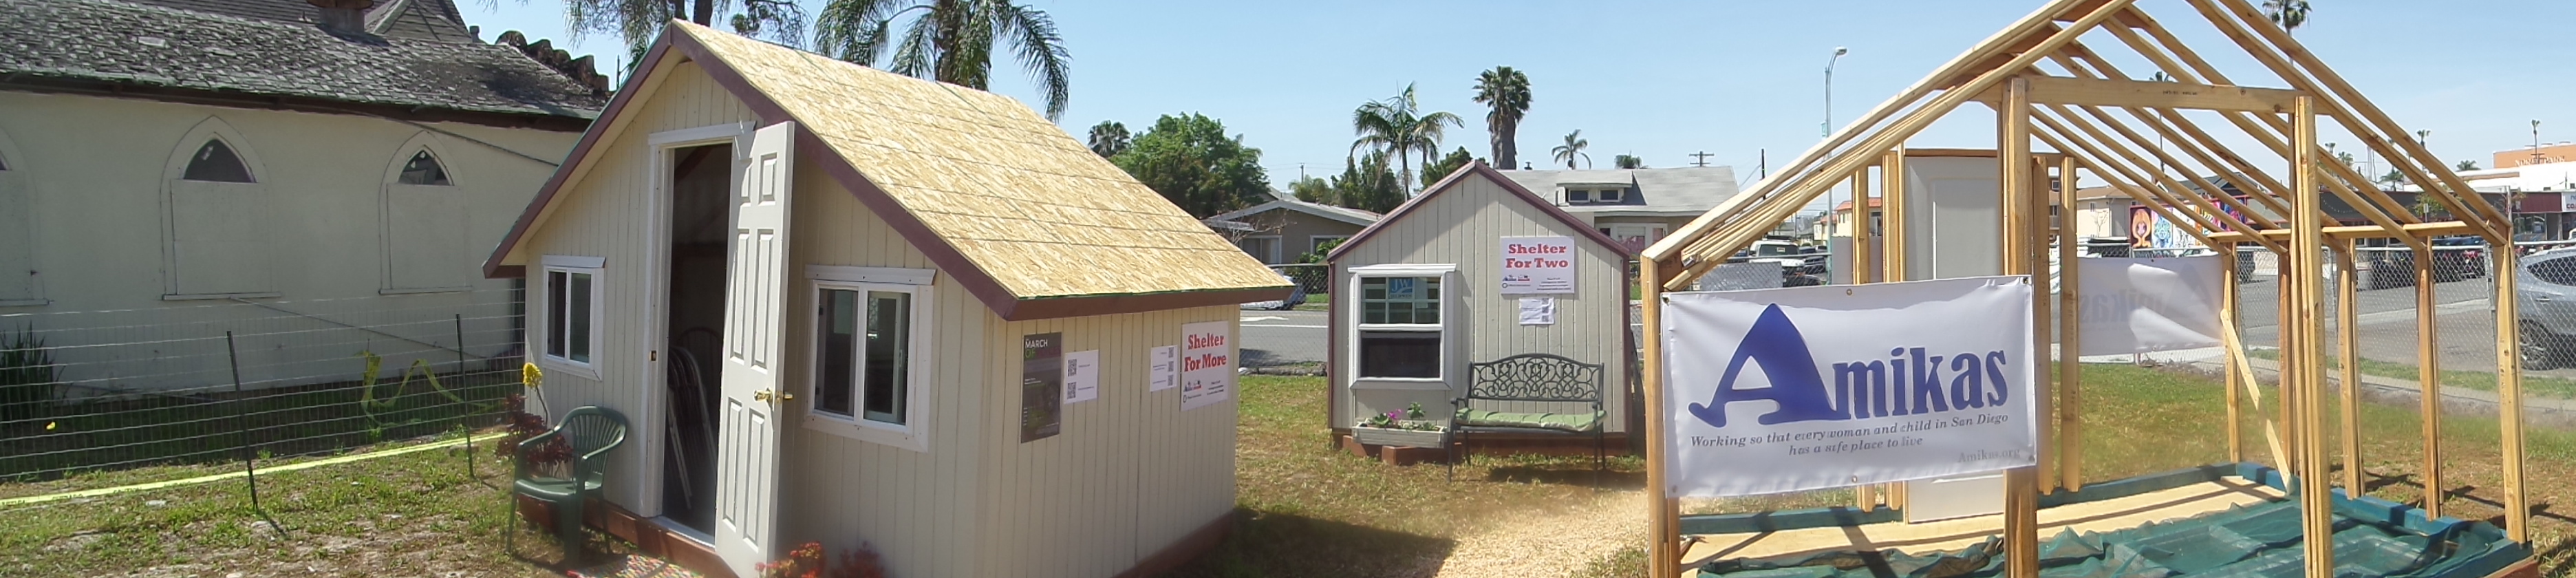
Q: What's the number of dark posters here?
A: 1